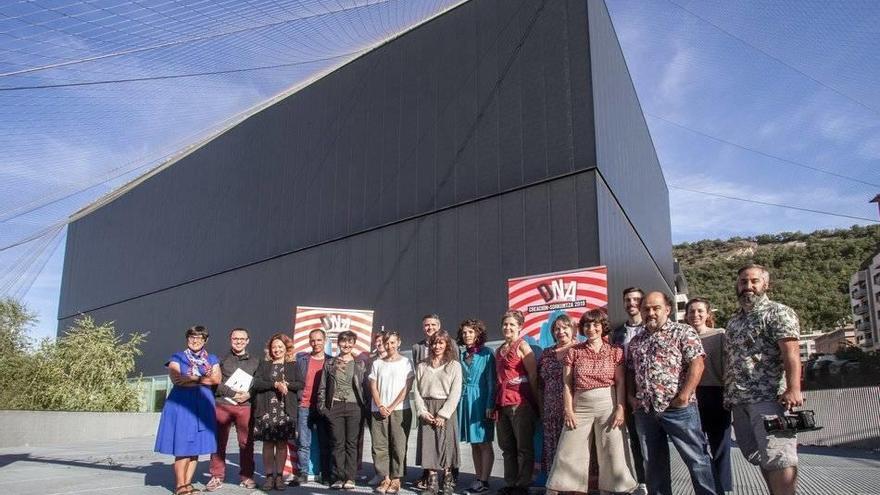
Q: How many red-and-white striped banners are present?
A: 2